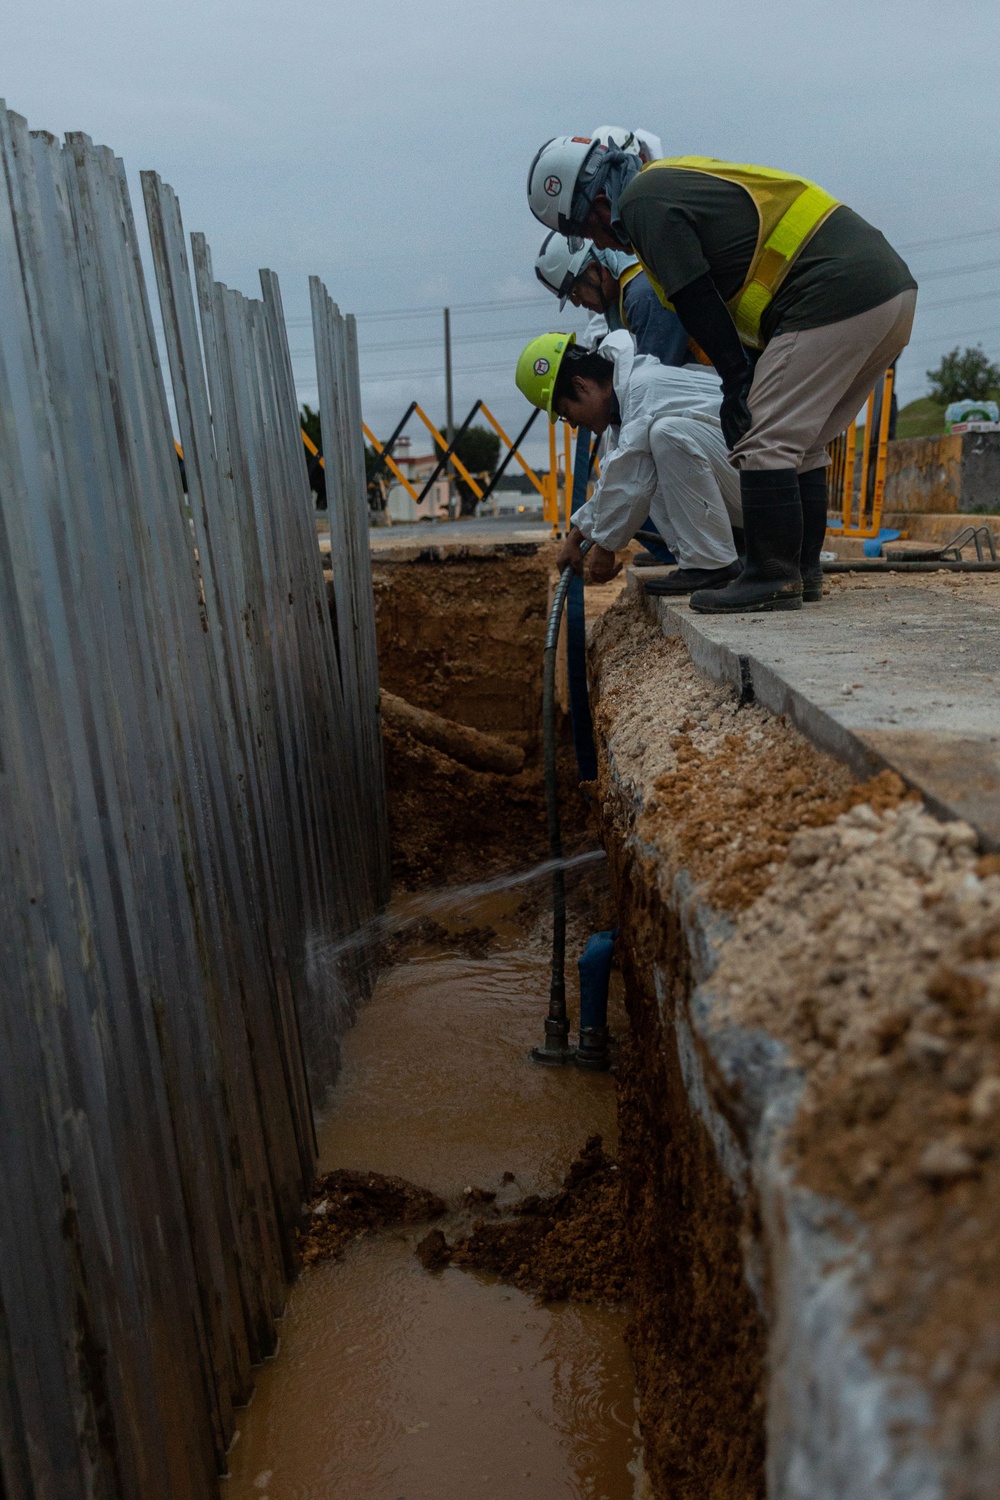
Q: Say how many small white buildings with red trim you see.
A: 1